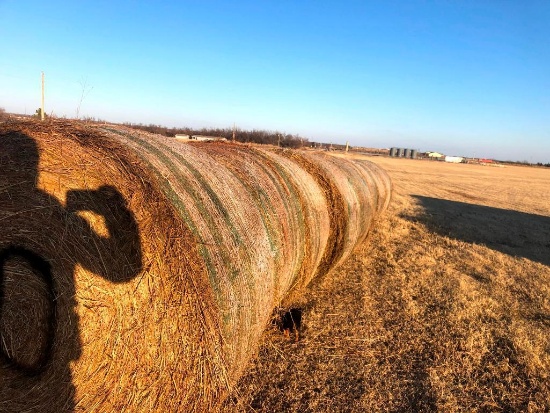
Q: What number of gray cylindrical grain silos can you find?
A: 4